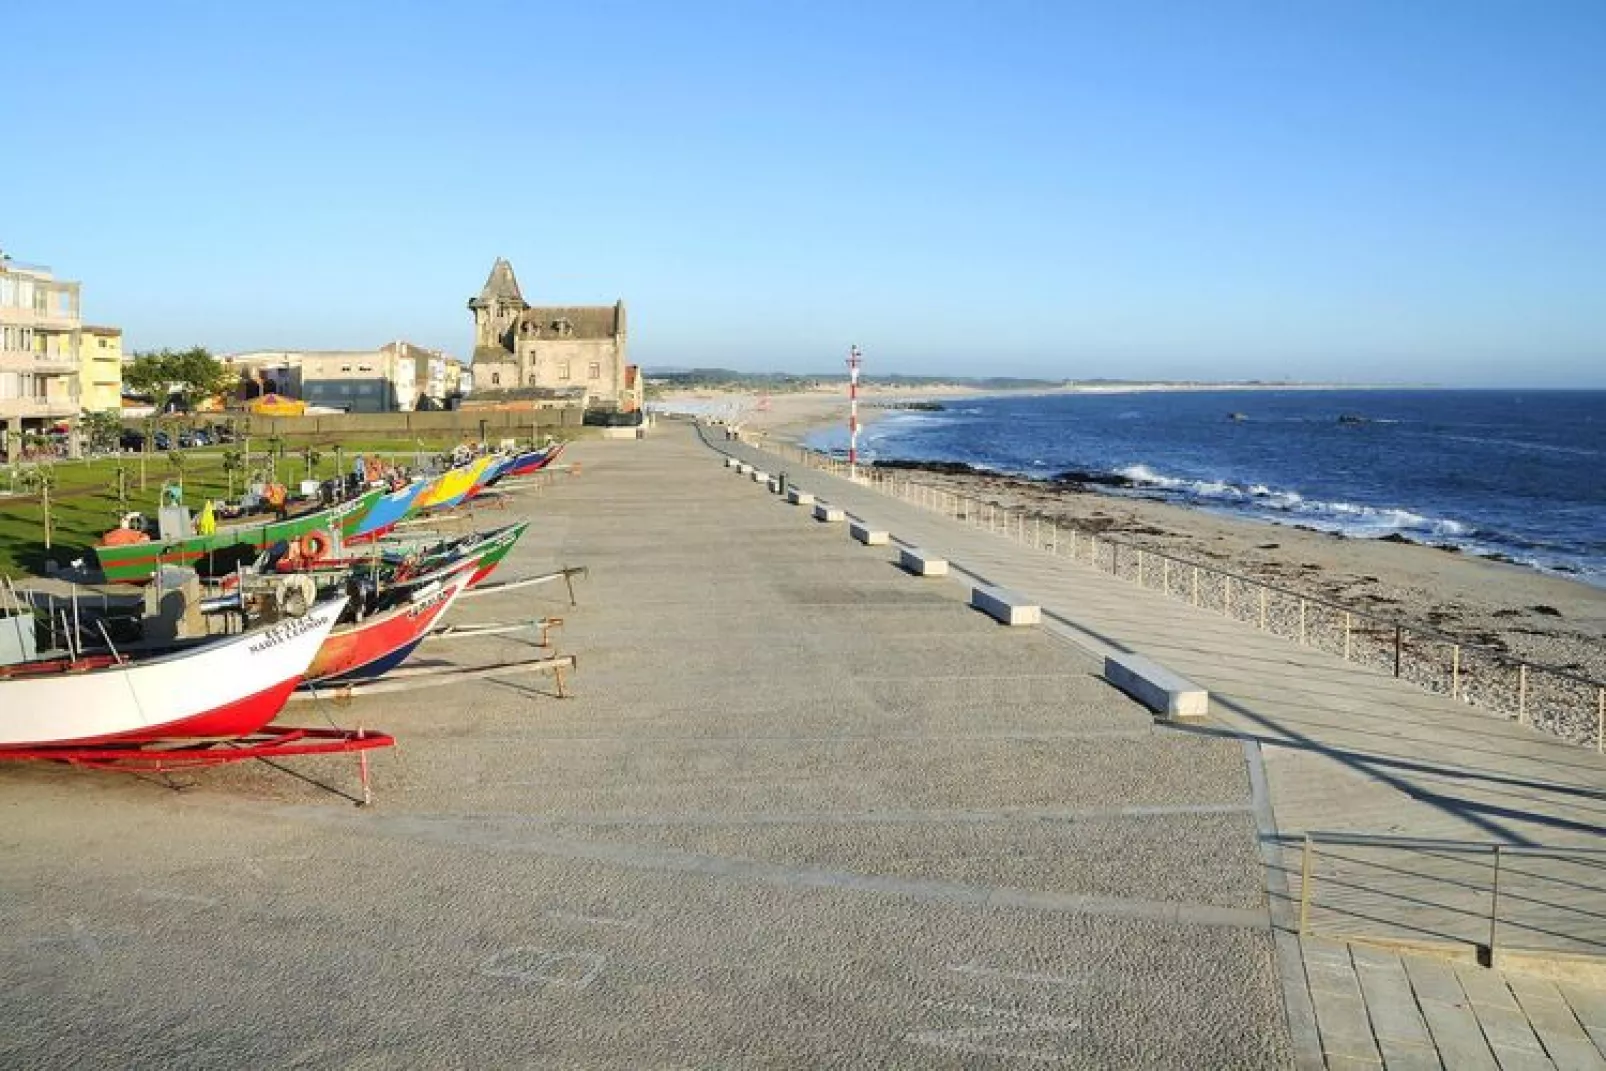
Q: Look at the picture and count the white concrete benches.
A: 10